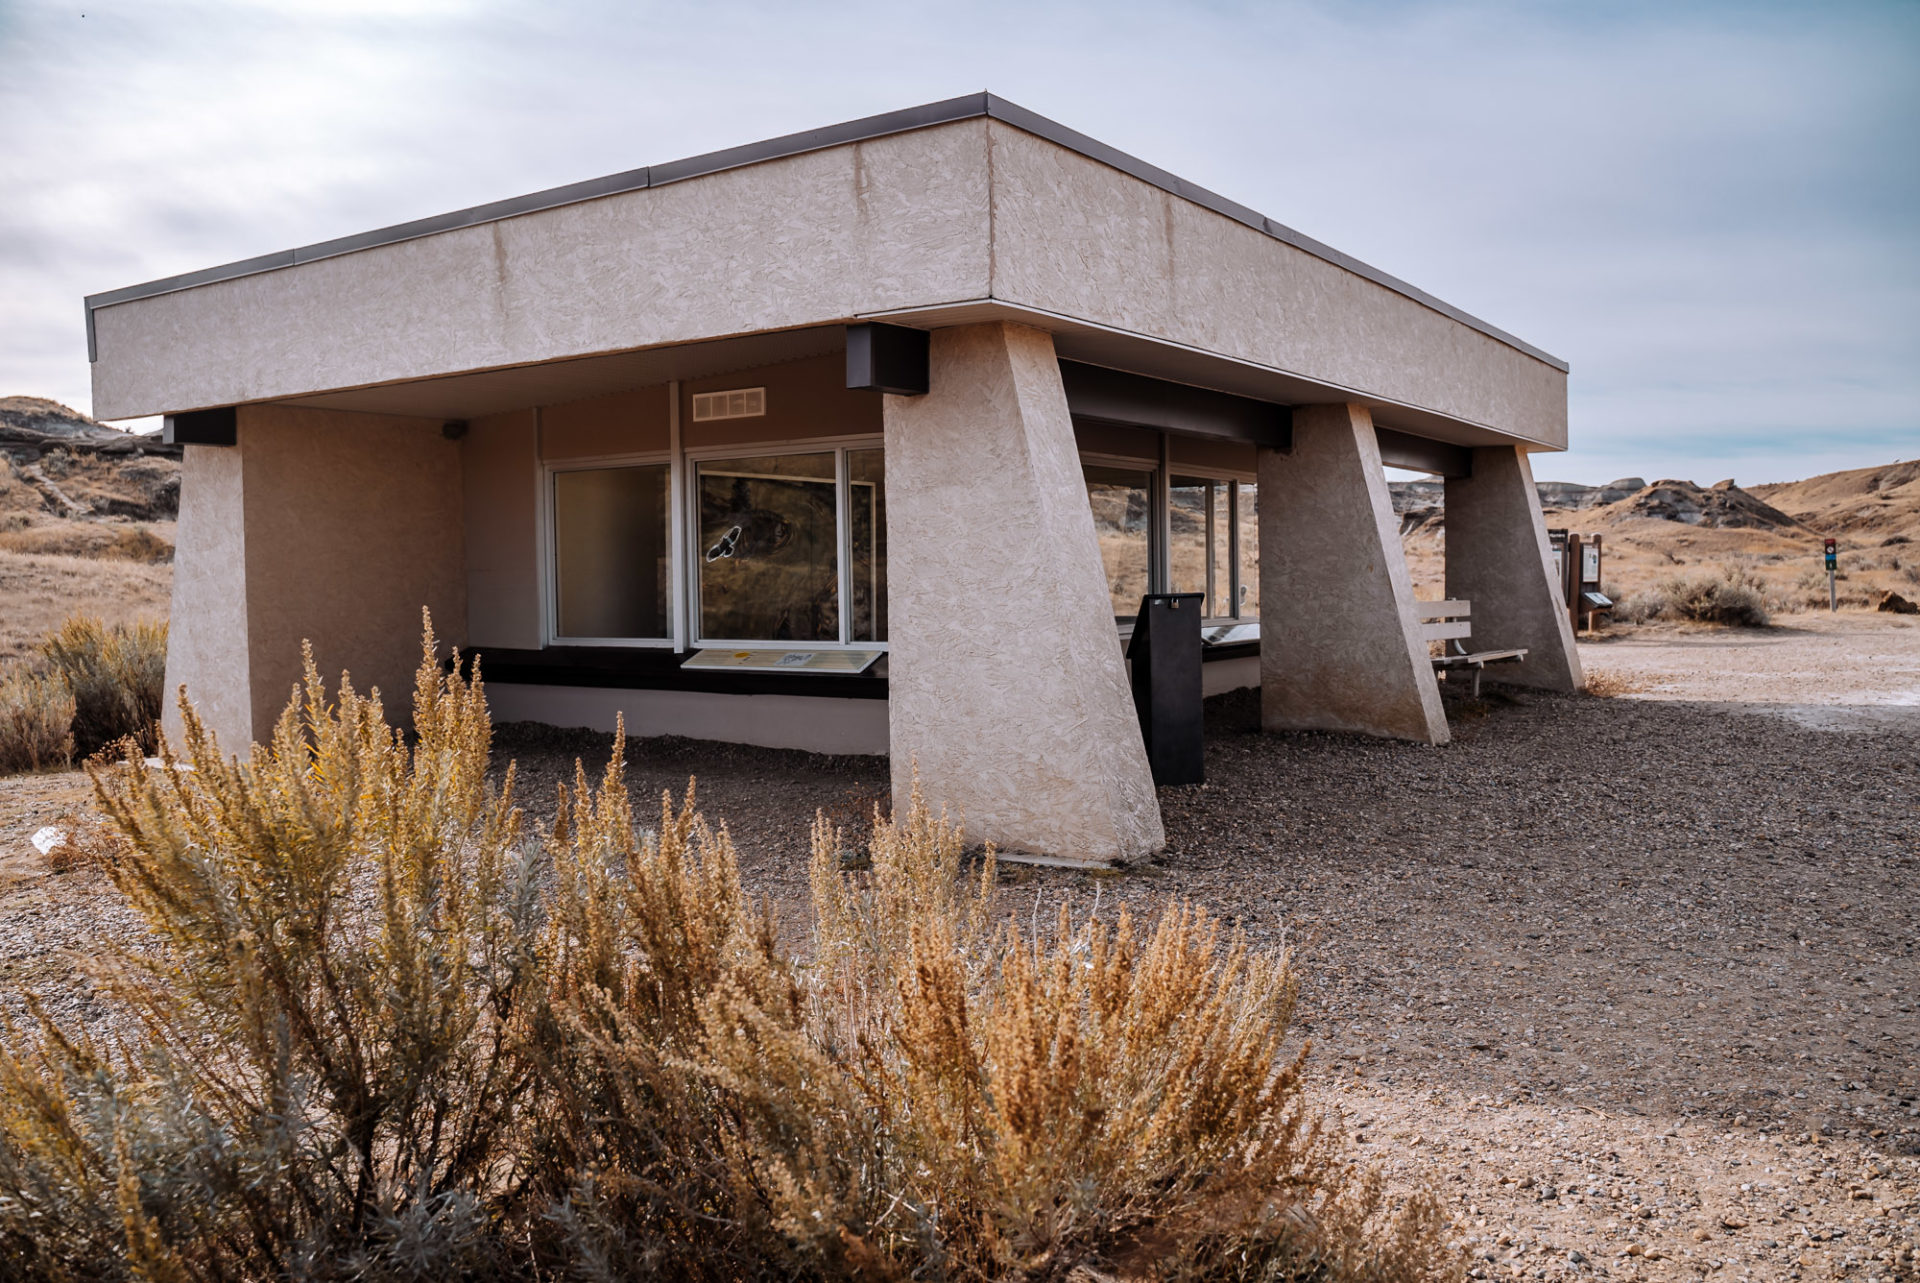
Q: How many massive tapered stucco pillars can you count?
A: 4